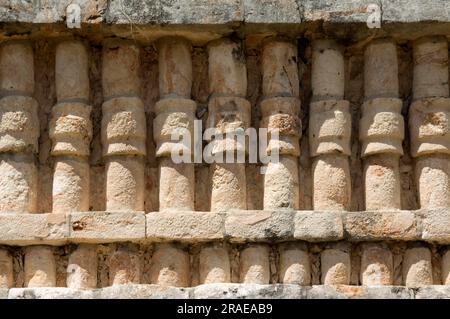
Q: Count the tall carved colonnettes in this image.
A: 9